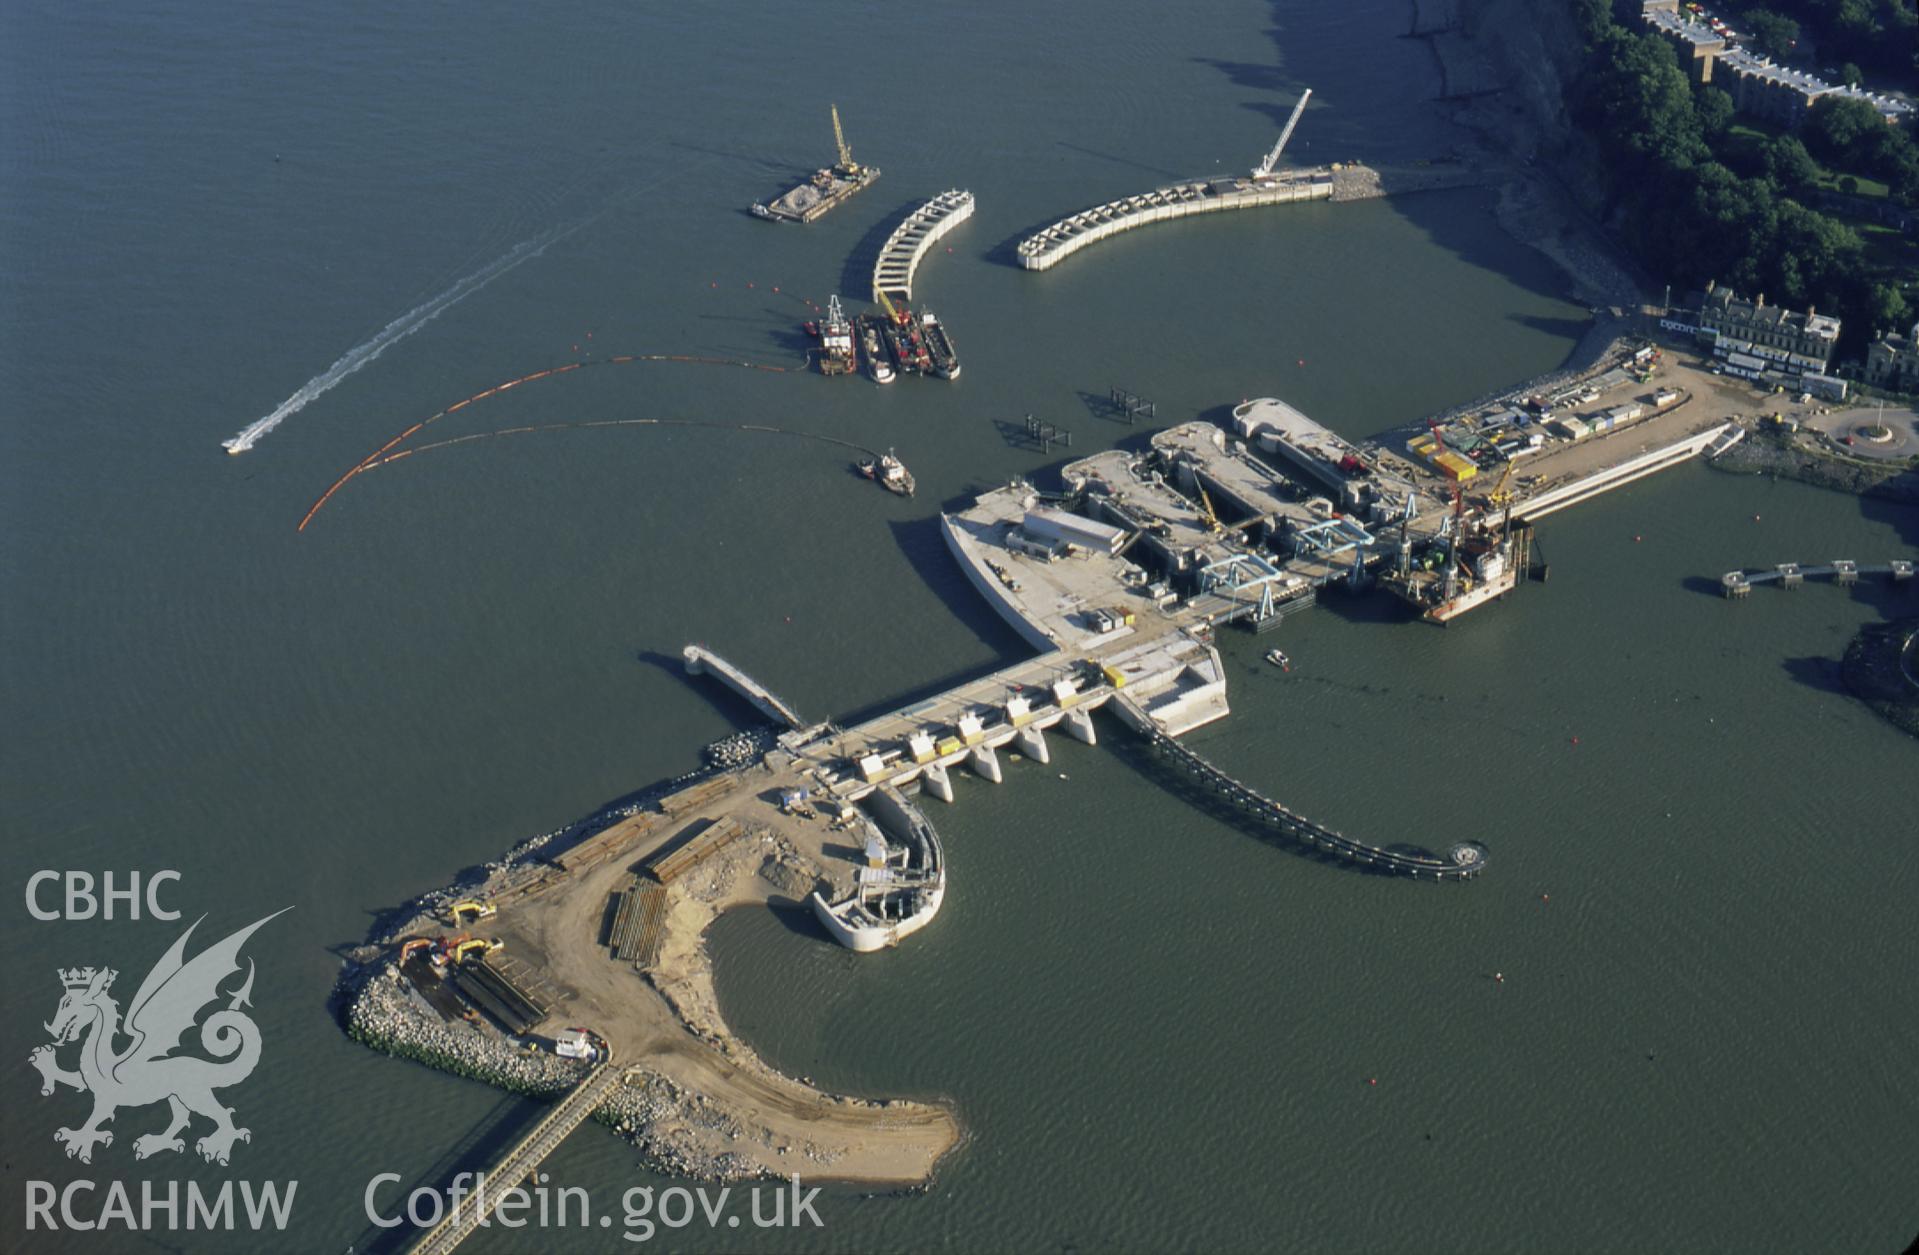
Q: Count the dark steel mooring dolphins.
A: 2